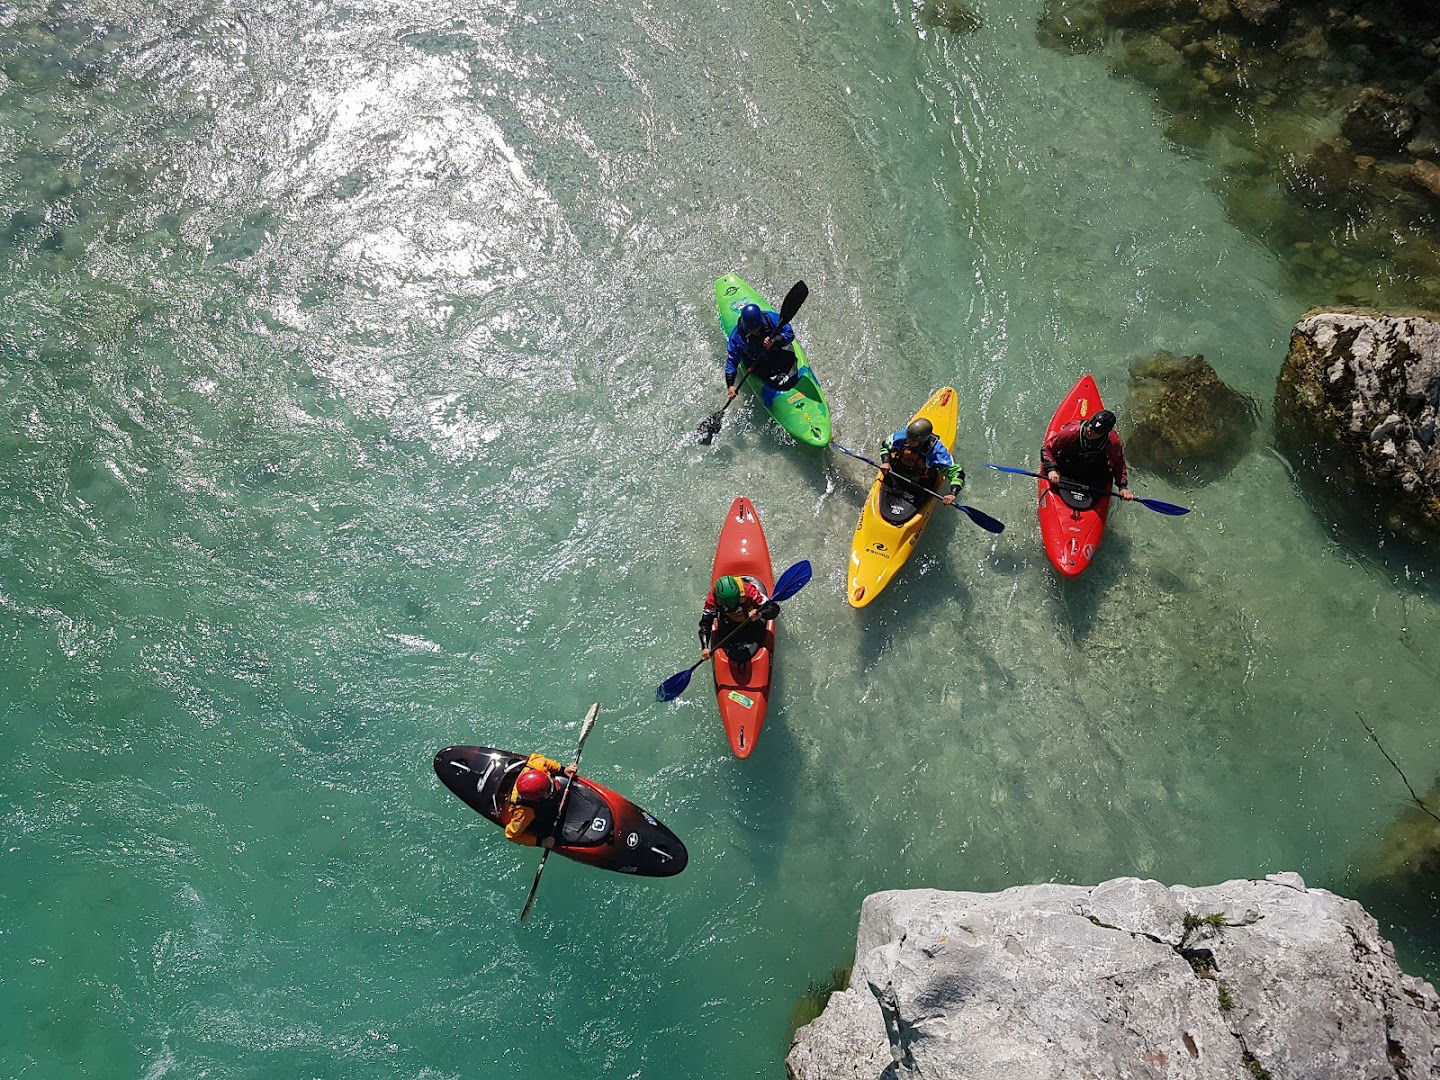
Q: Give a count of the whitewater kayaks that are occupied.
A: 5